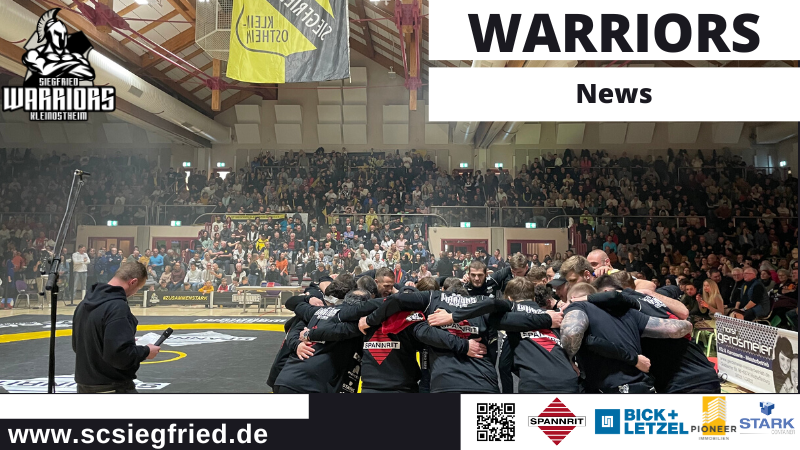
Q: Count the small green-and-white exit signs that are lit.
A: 9